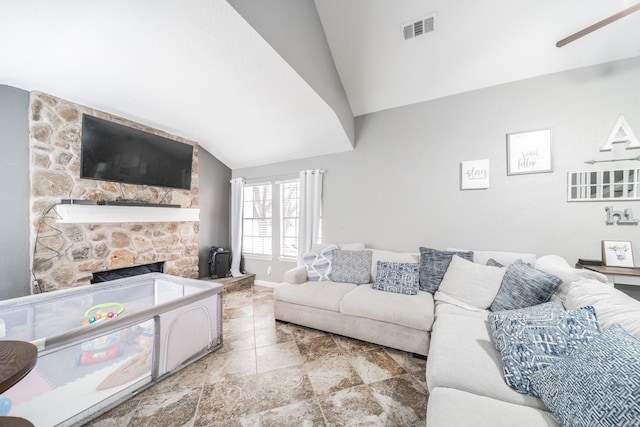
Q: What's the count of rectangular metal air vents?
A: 1